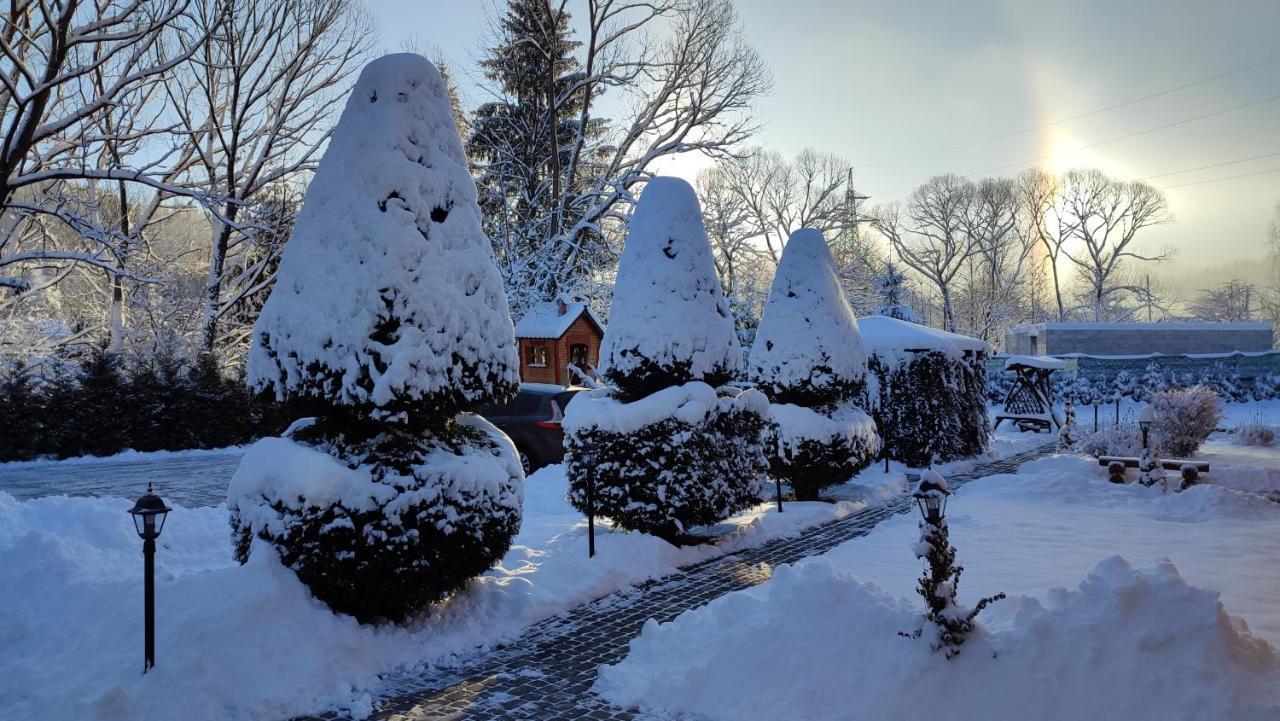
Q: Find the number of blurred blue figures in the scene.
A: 0